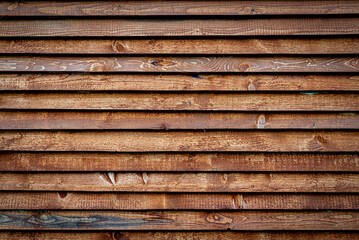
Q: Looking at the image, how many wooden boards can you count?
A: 13